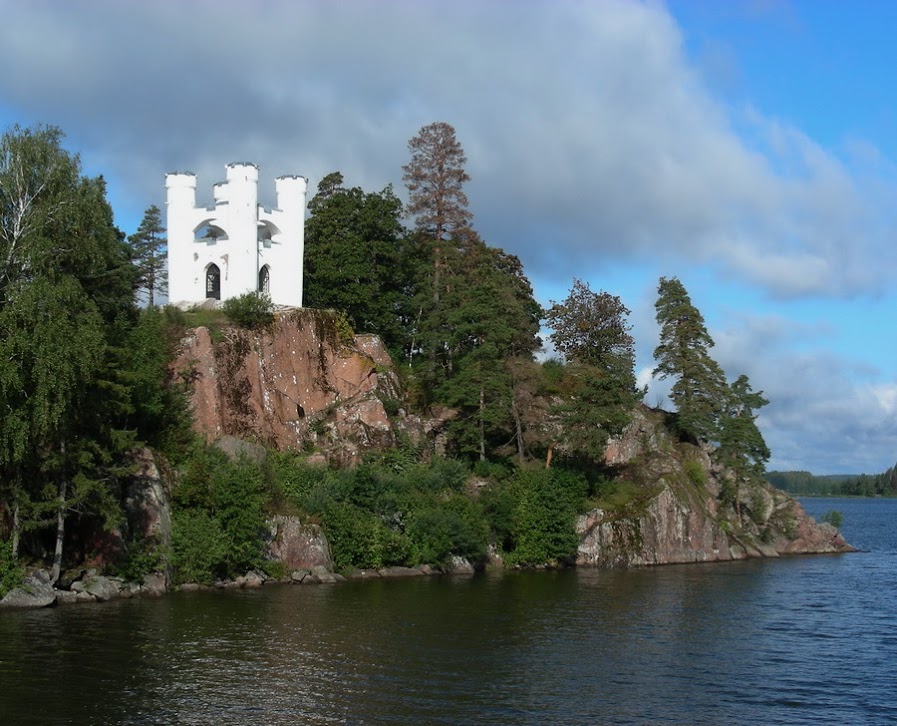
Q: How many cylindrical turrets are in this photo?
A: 4